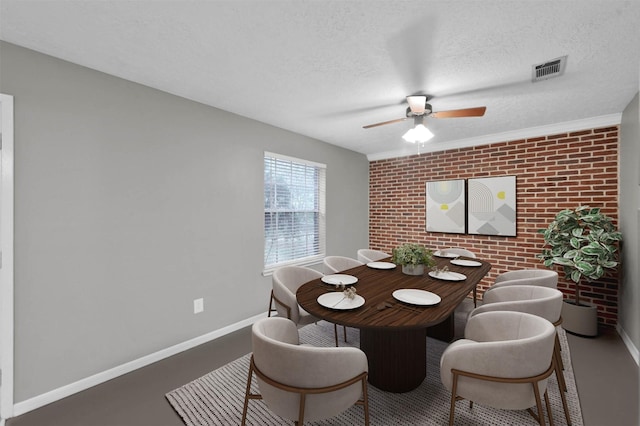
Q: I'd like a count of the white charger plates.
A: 7